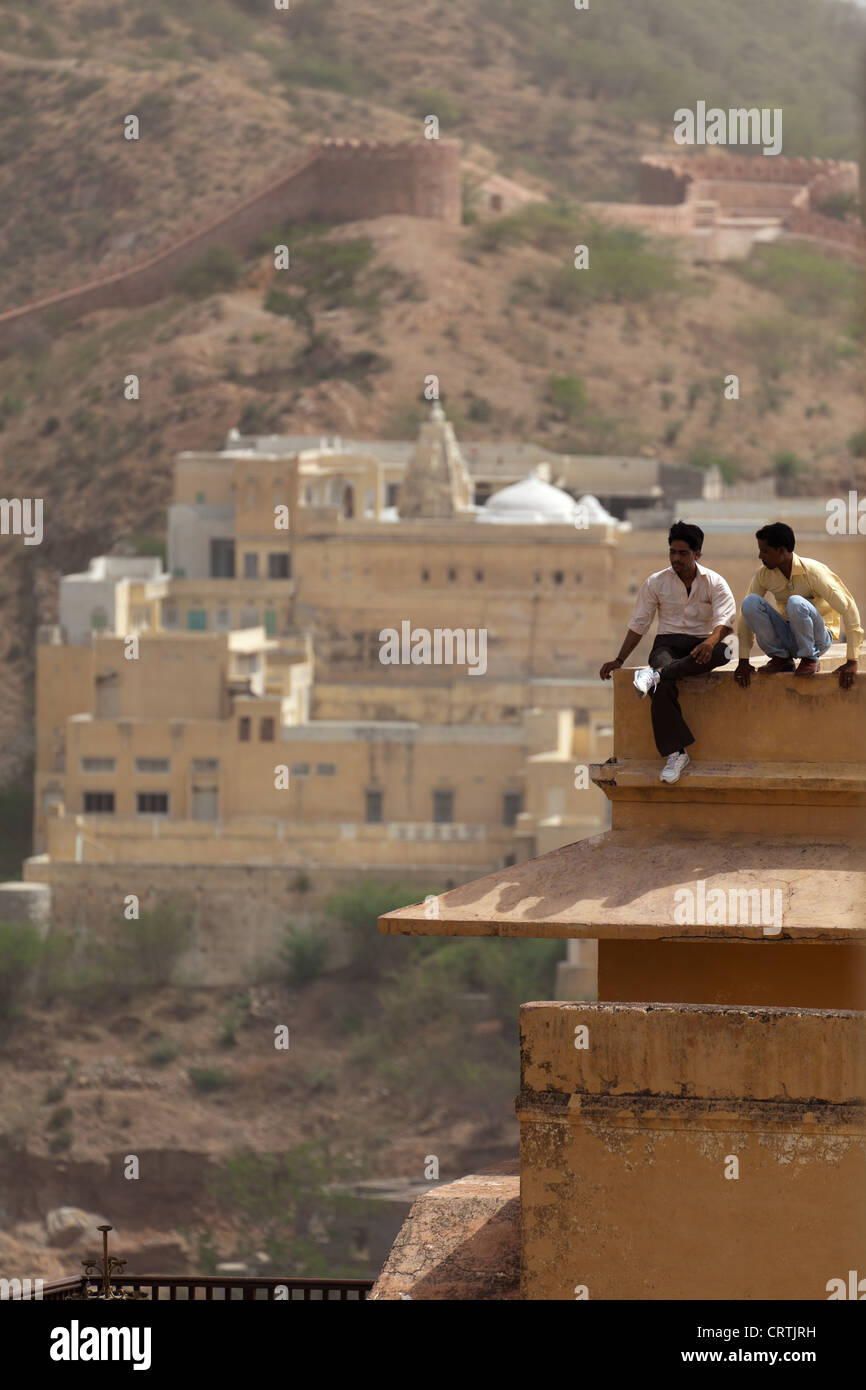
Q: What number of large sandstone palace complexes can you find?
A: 1